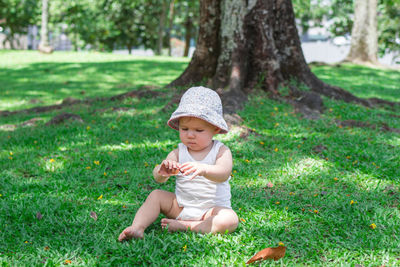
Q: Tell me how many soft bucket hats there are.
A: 1